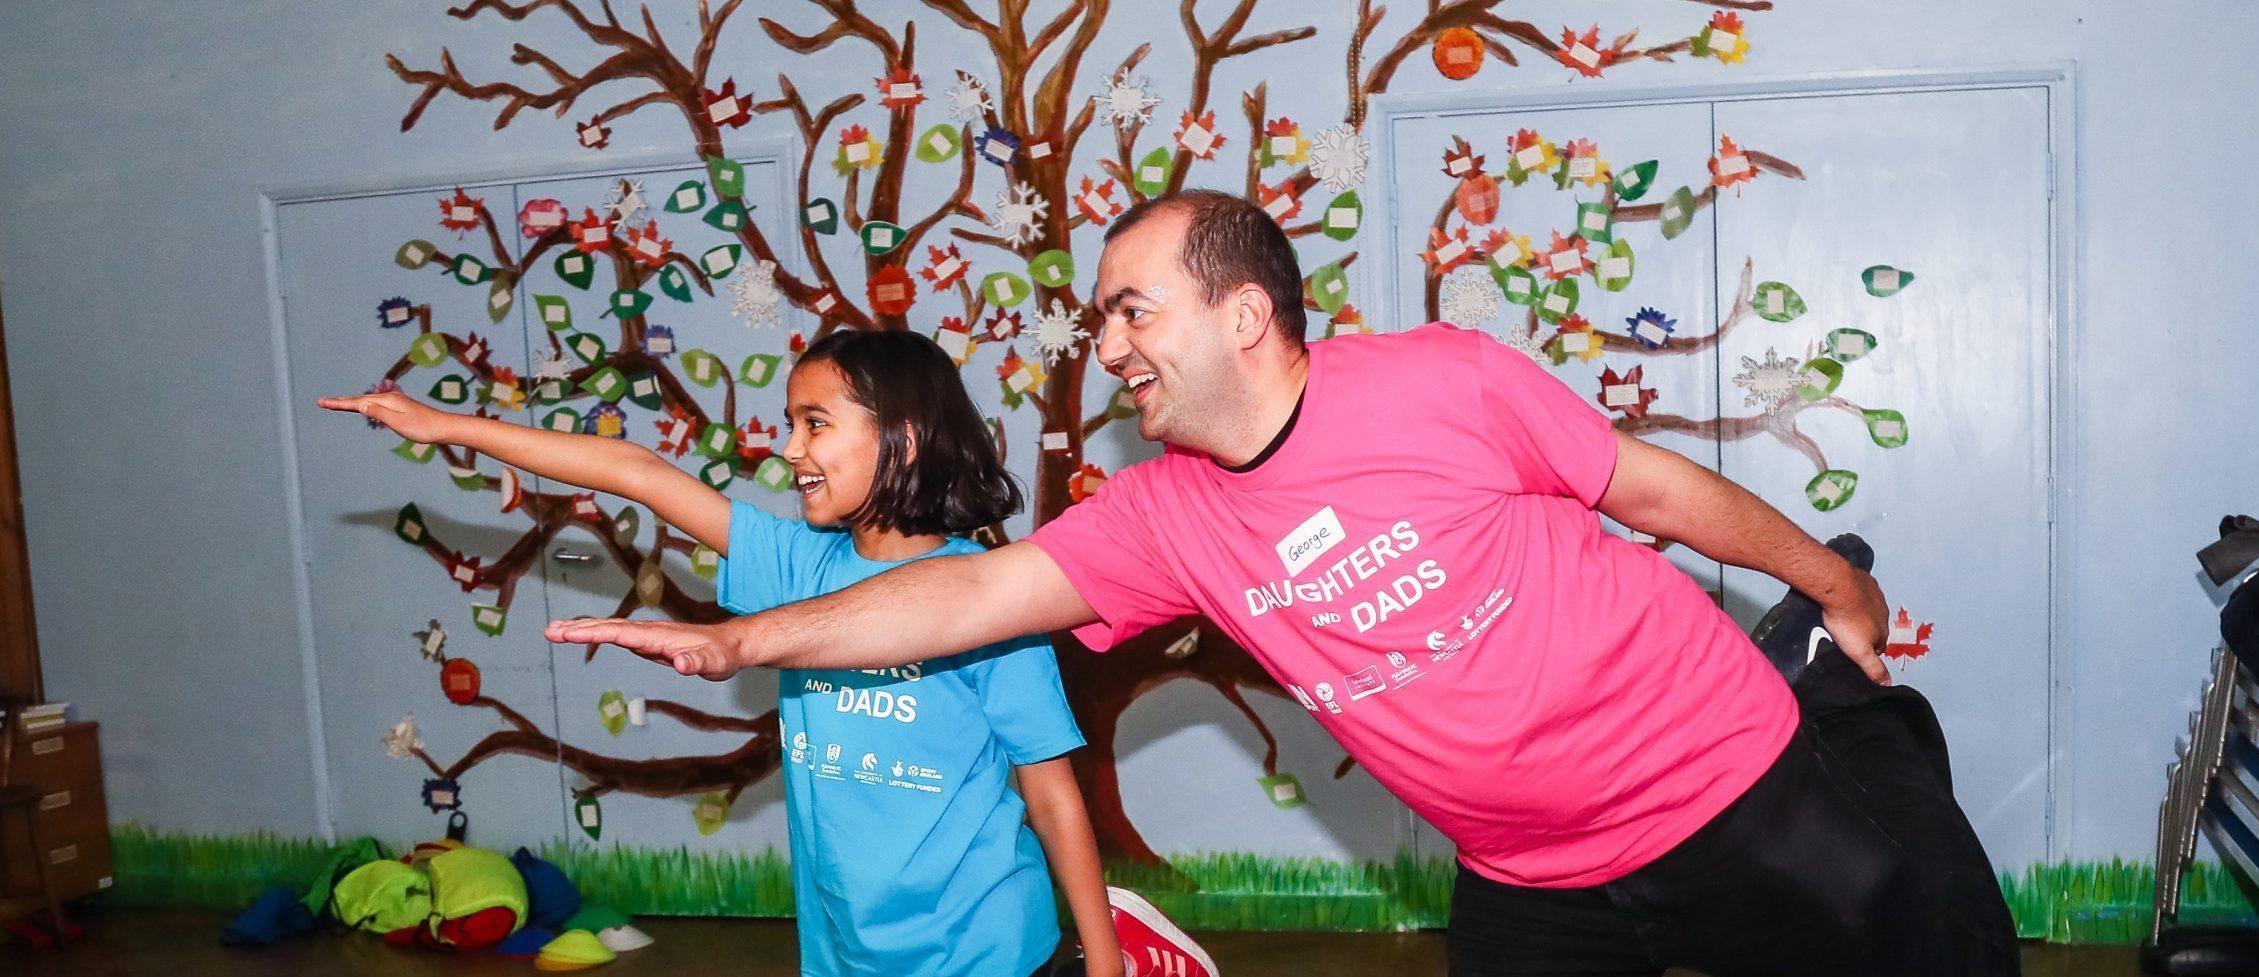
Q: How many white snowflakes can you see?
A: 12